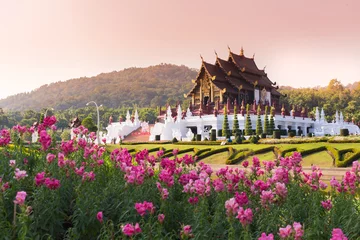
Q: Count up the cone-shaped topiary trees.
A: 6